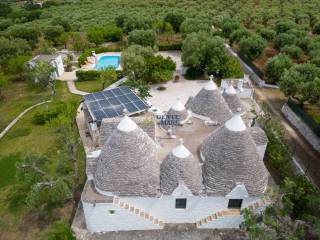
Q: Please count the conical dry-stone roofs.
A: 6